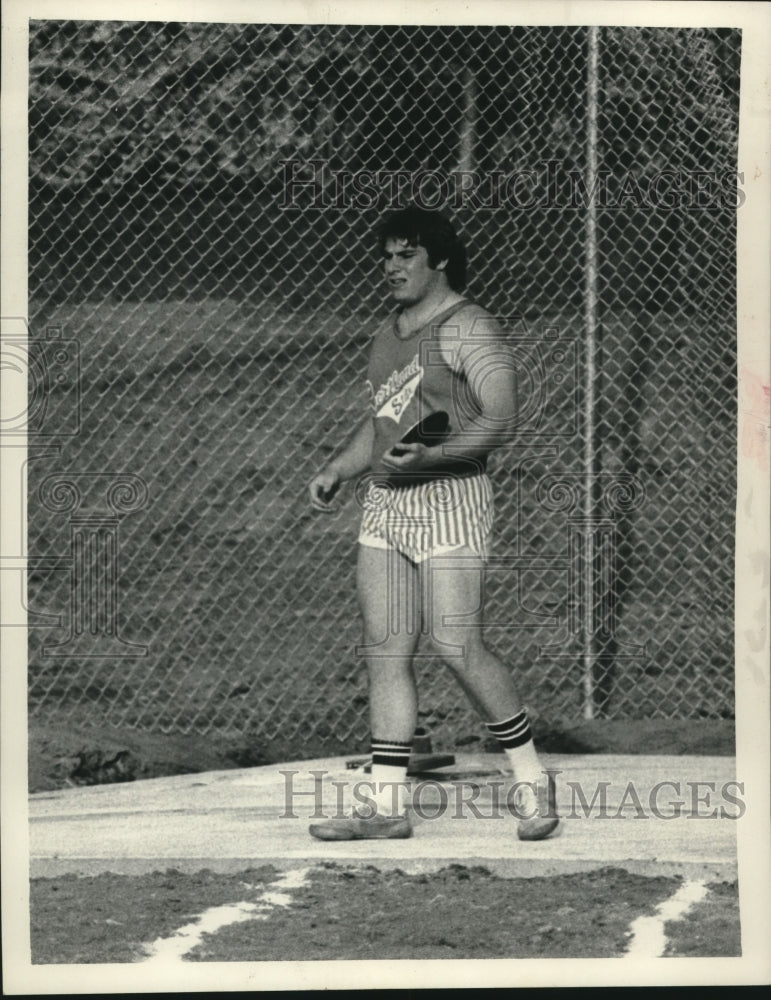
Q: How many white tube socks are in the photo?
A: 2